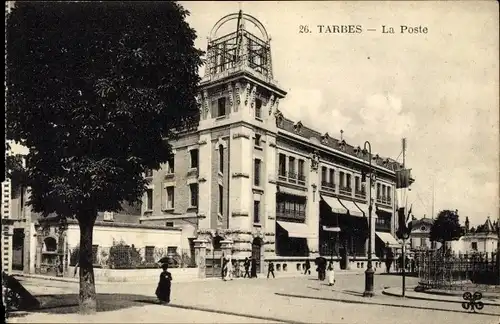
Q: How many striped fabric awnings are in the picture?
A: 0